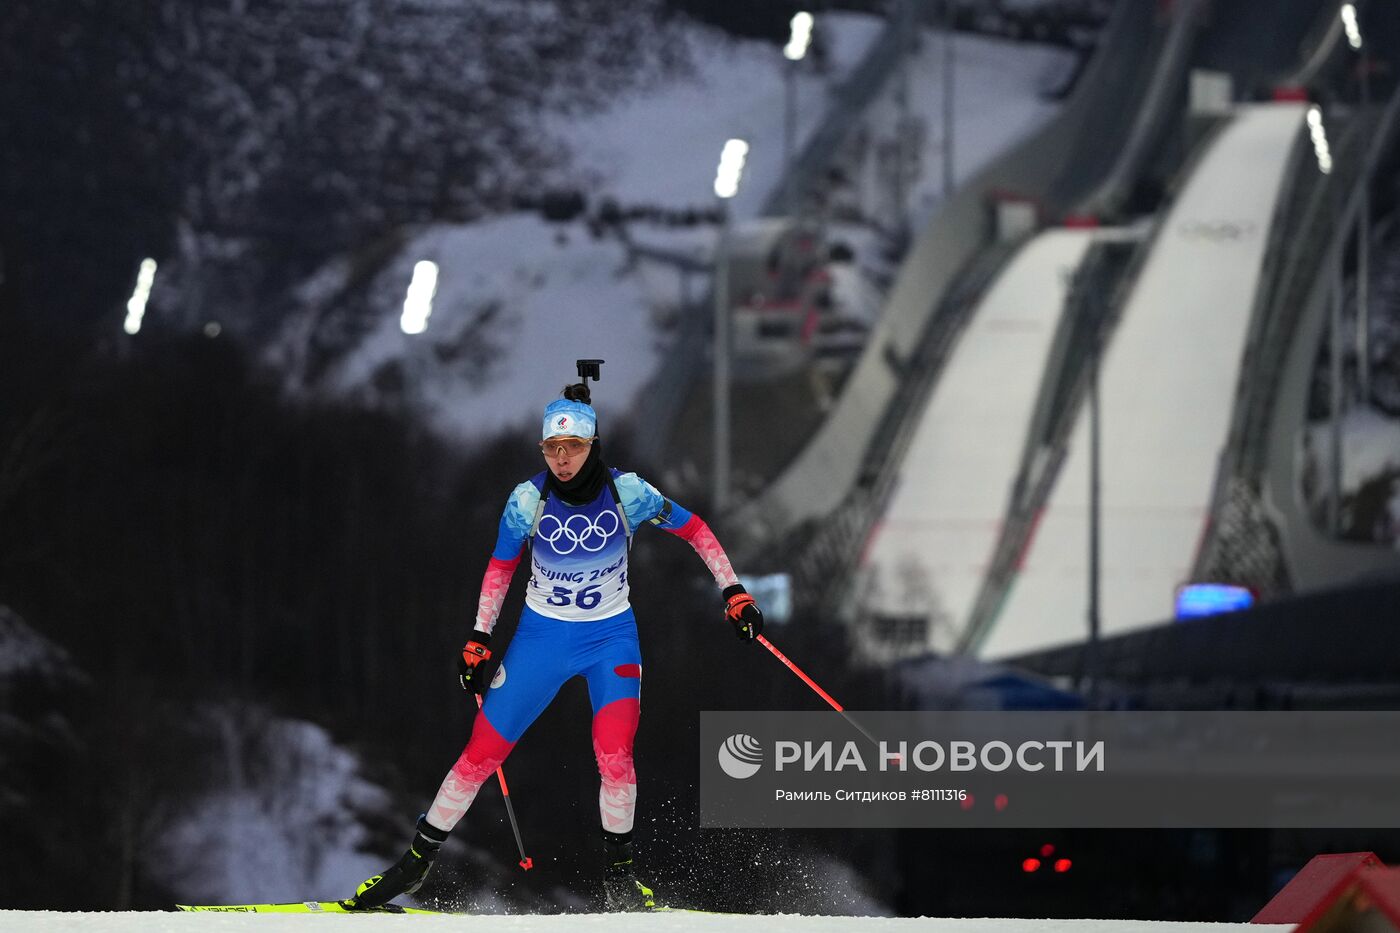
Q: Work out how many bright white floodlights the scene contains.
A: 6